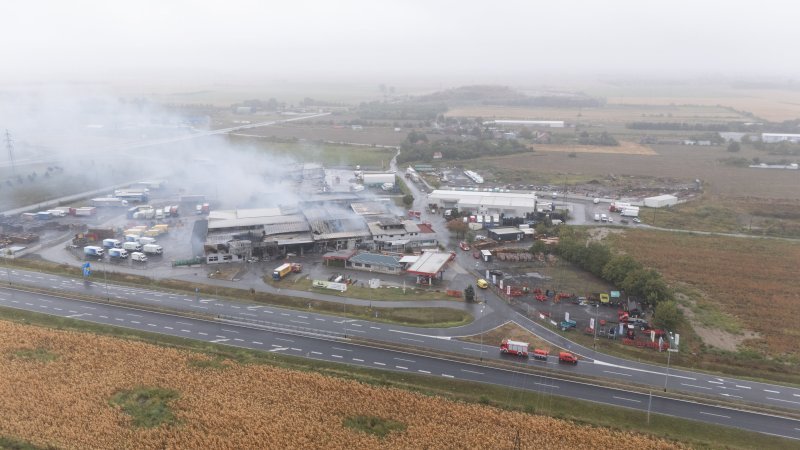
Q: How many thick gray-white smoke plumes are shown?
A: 1